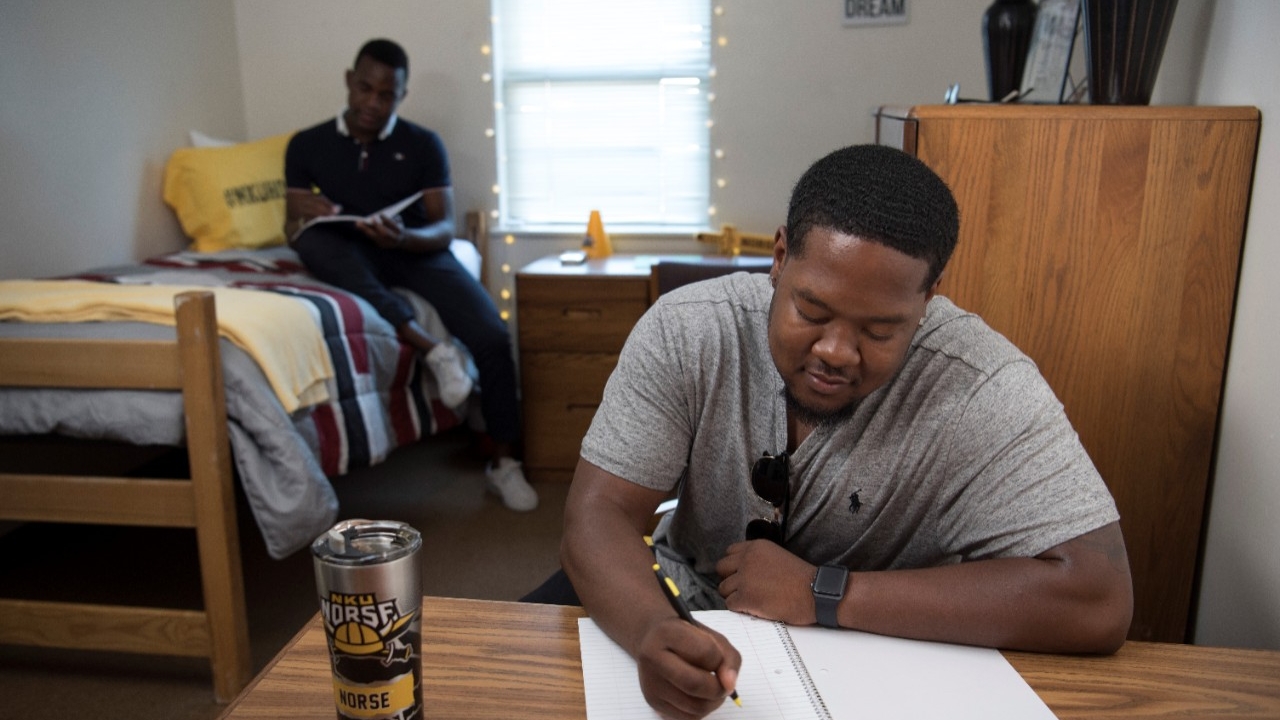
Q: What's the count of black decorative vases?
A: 2